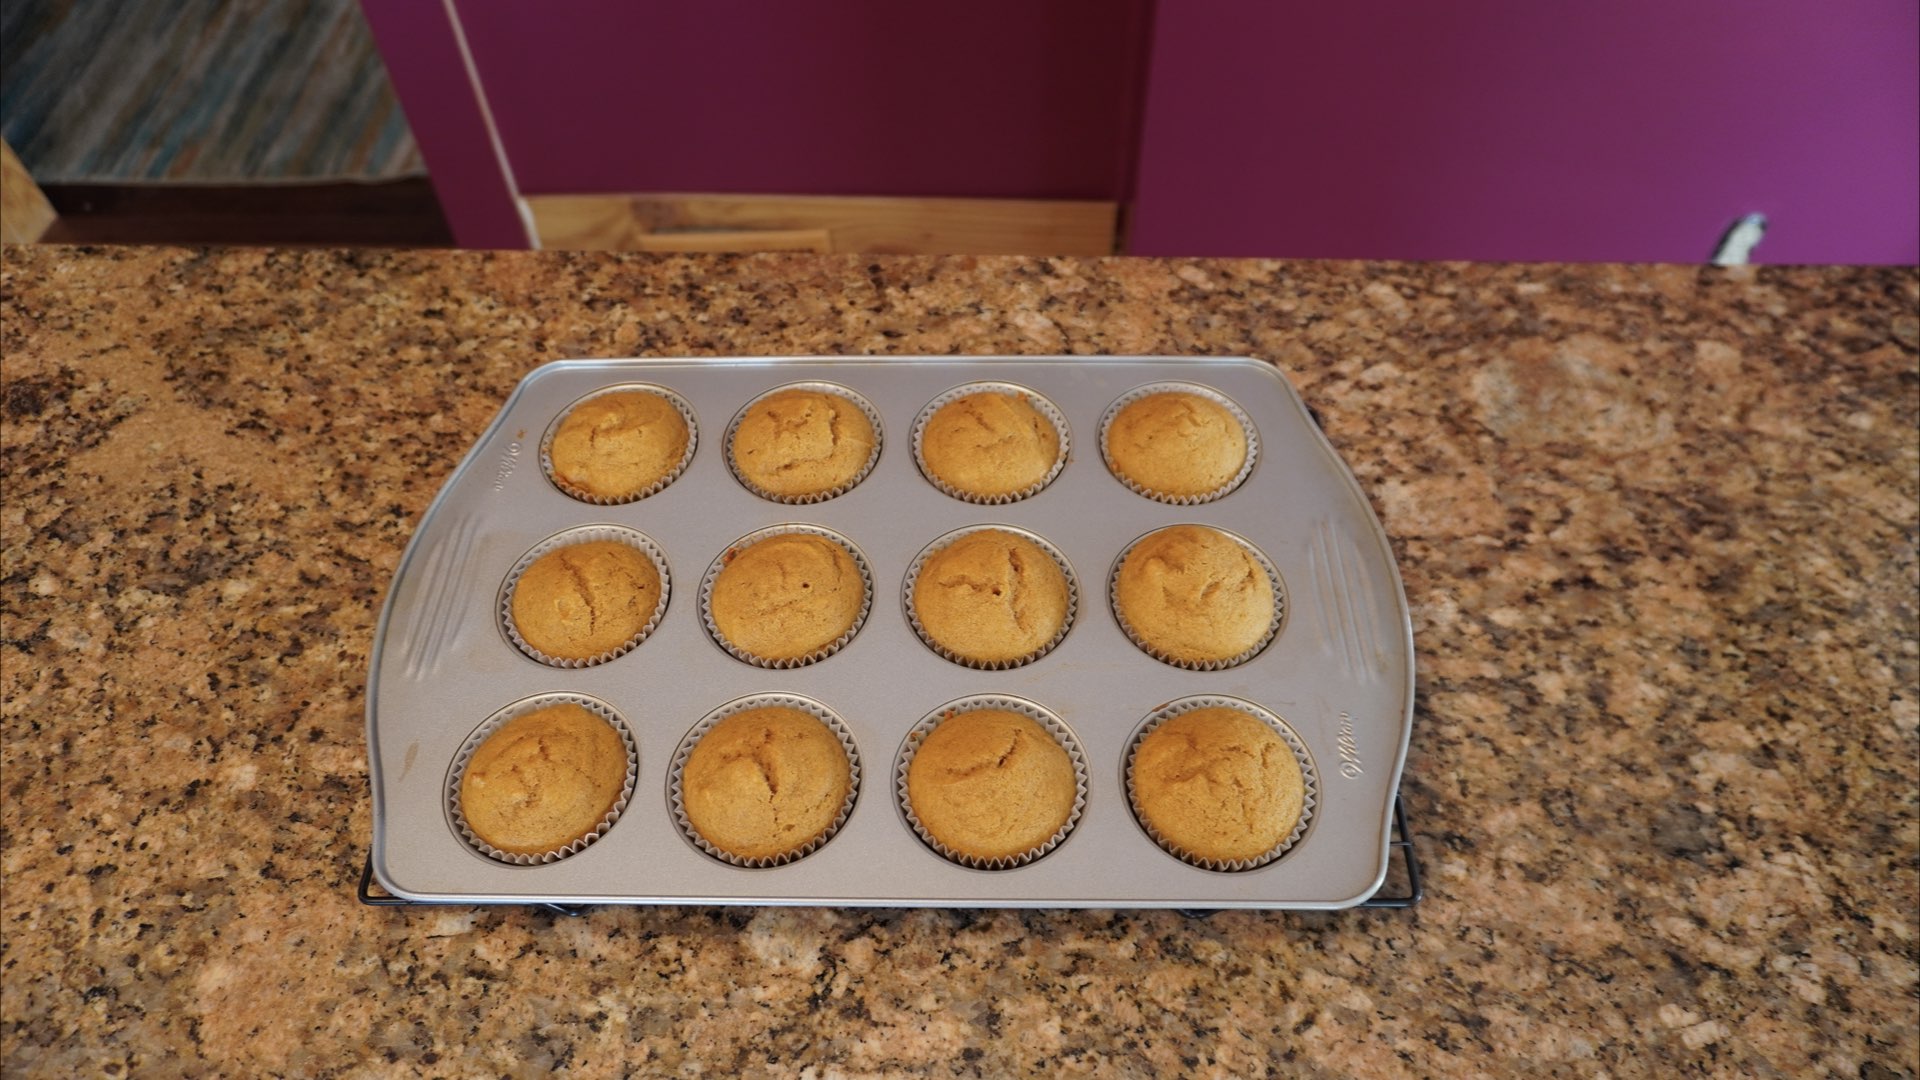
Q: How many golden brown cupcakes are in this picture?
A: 12